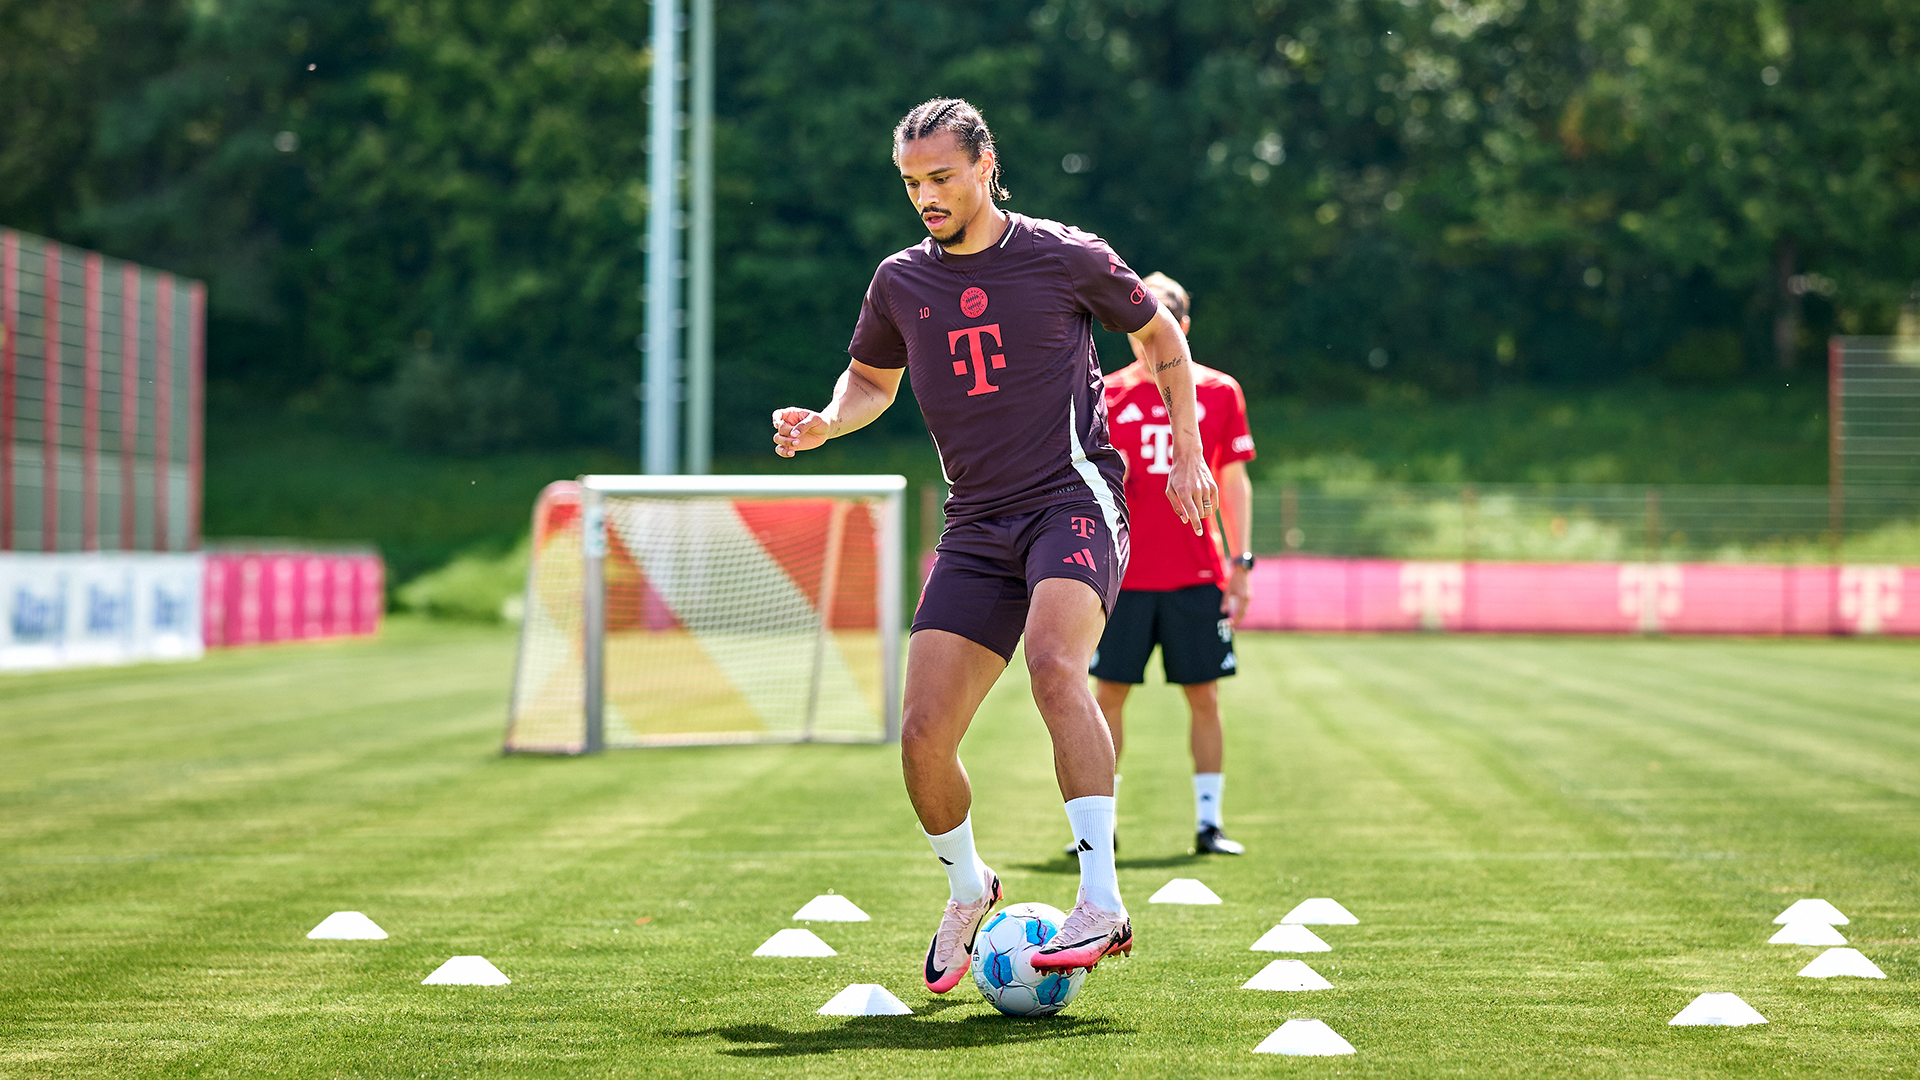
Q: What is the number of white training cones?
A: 14